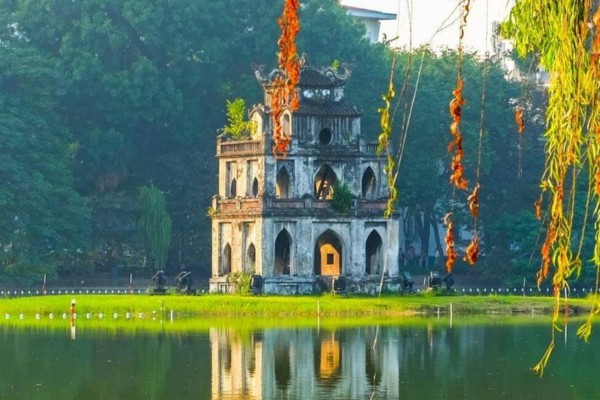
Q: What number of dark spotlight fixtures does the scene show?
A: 7